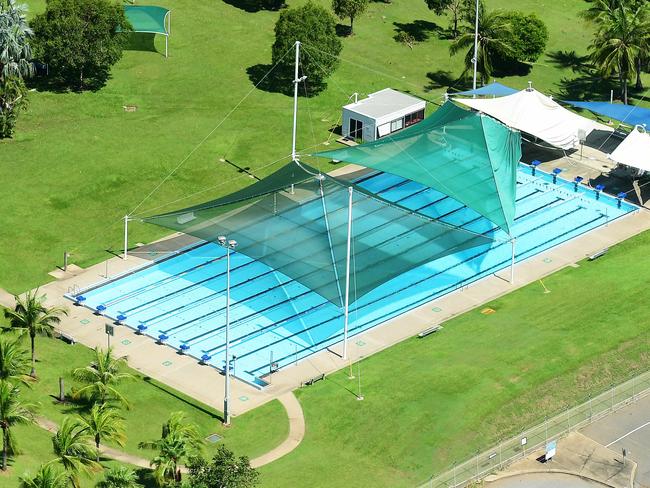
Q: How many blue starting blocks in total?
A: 13